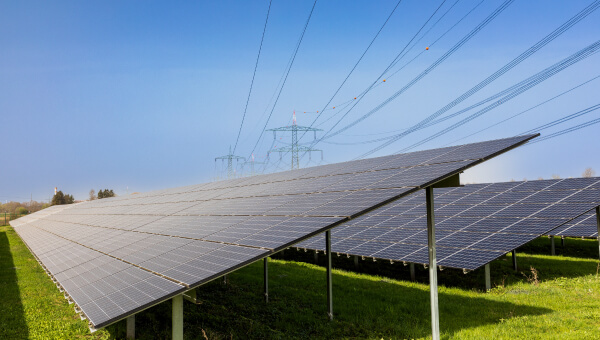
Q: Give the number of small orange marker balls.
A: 6